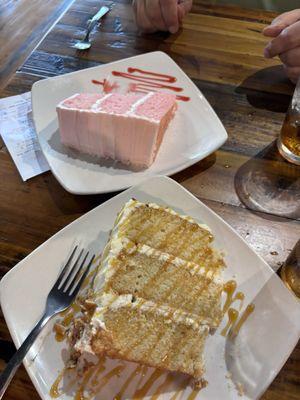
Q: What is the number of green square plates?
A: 0